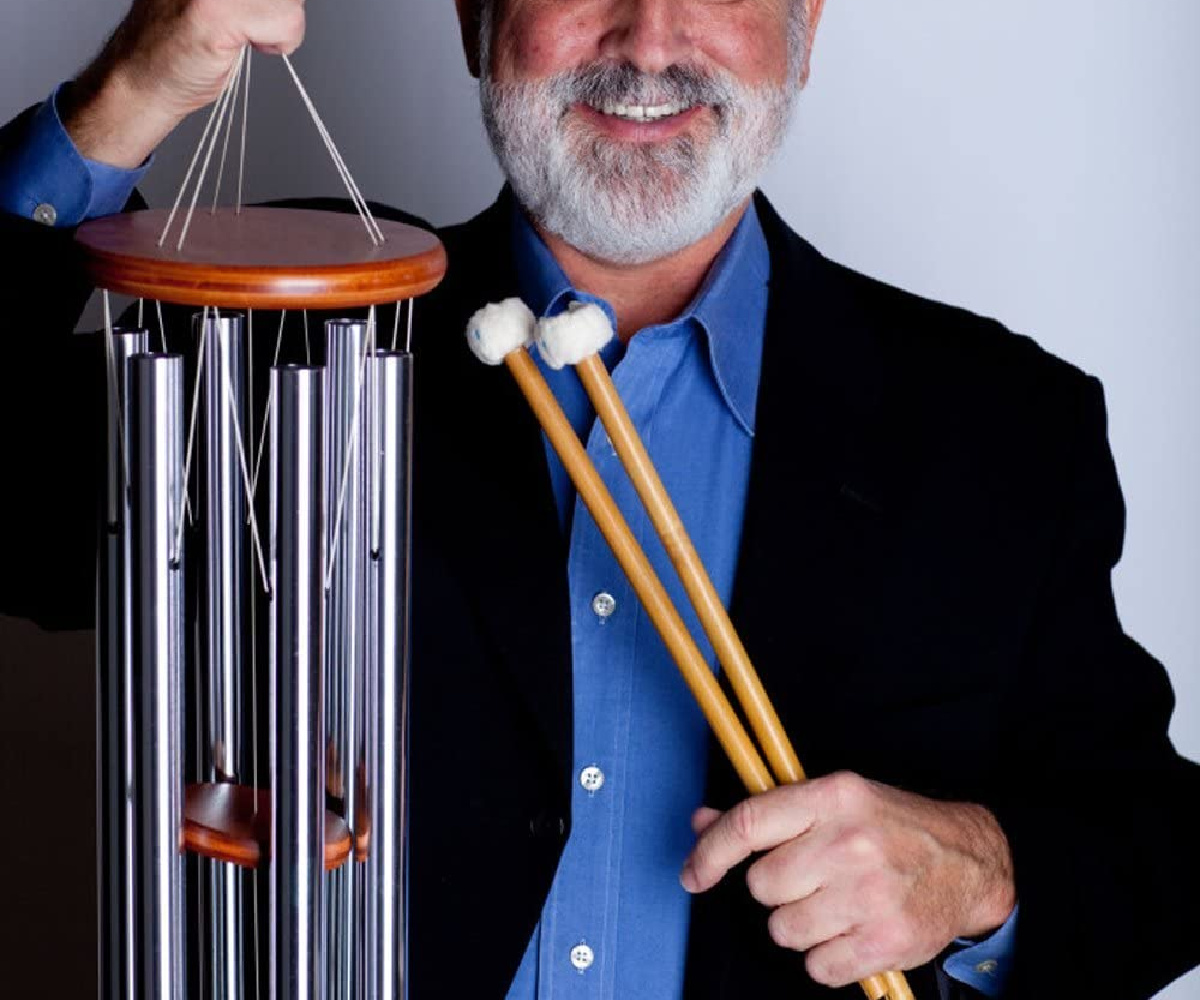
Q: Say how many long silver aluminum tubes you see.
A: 6